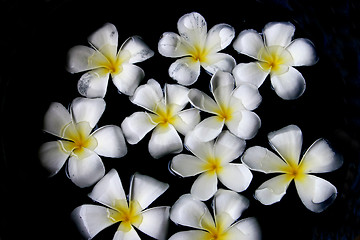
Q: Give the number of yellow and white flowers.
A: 10